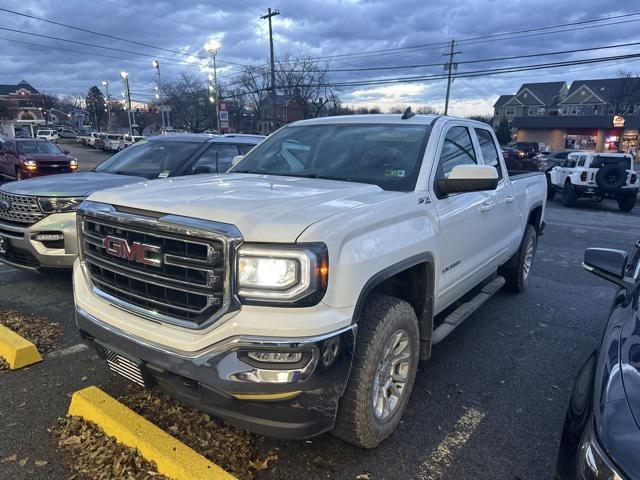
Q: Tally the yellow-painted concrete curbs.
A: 2